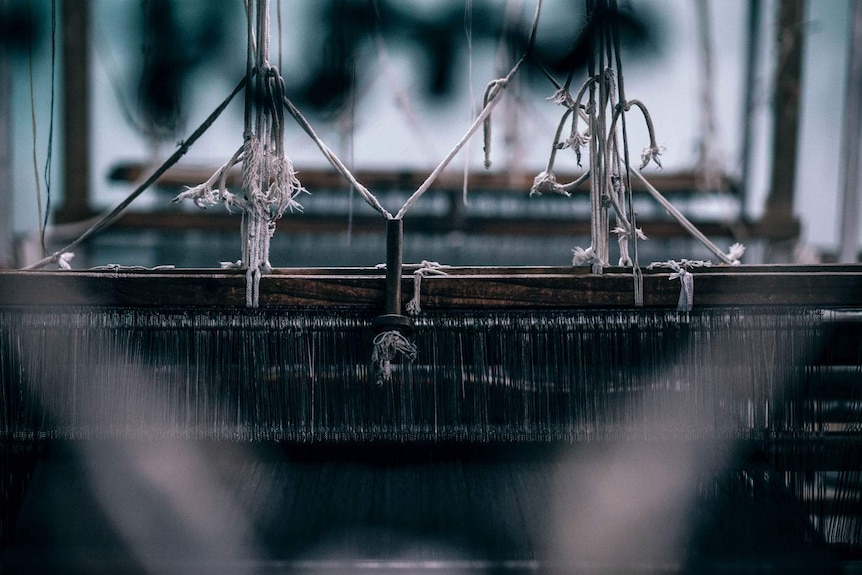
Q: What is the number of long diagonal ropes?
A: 4